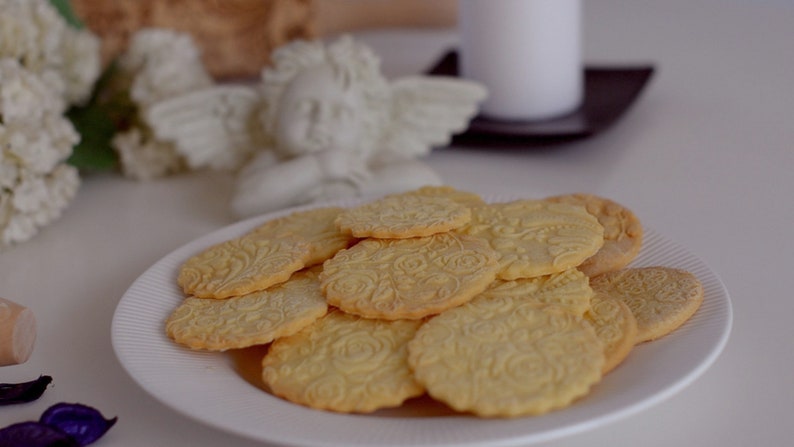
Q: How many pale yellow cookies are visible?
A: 13